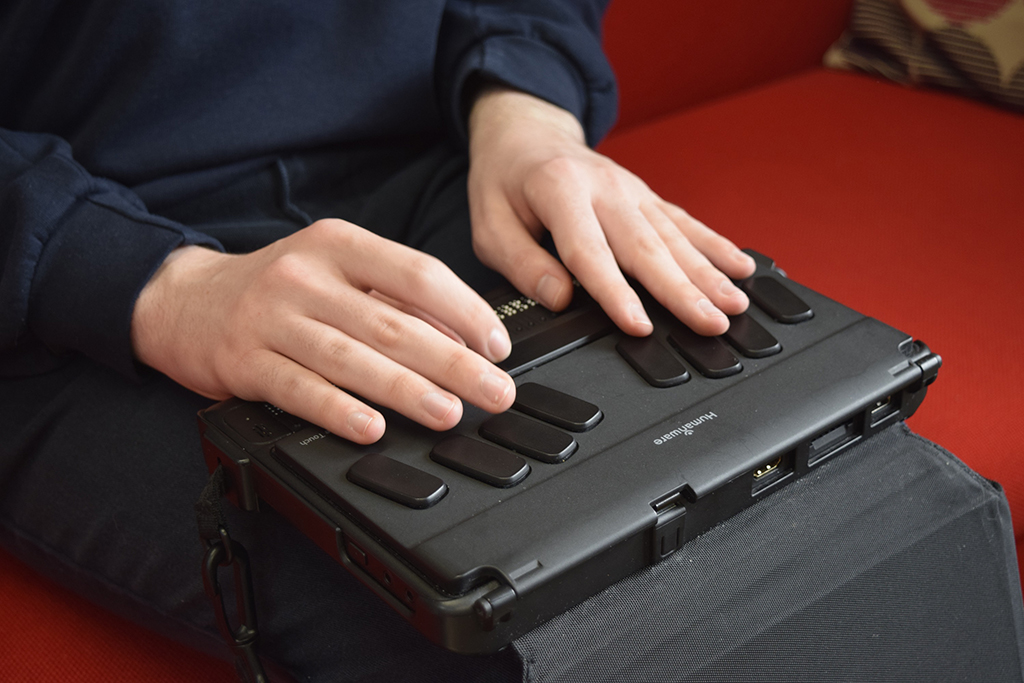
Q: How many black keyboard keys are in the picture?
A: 8